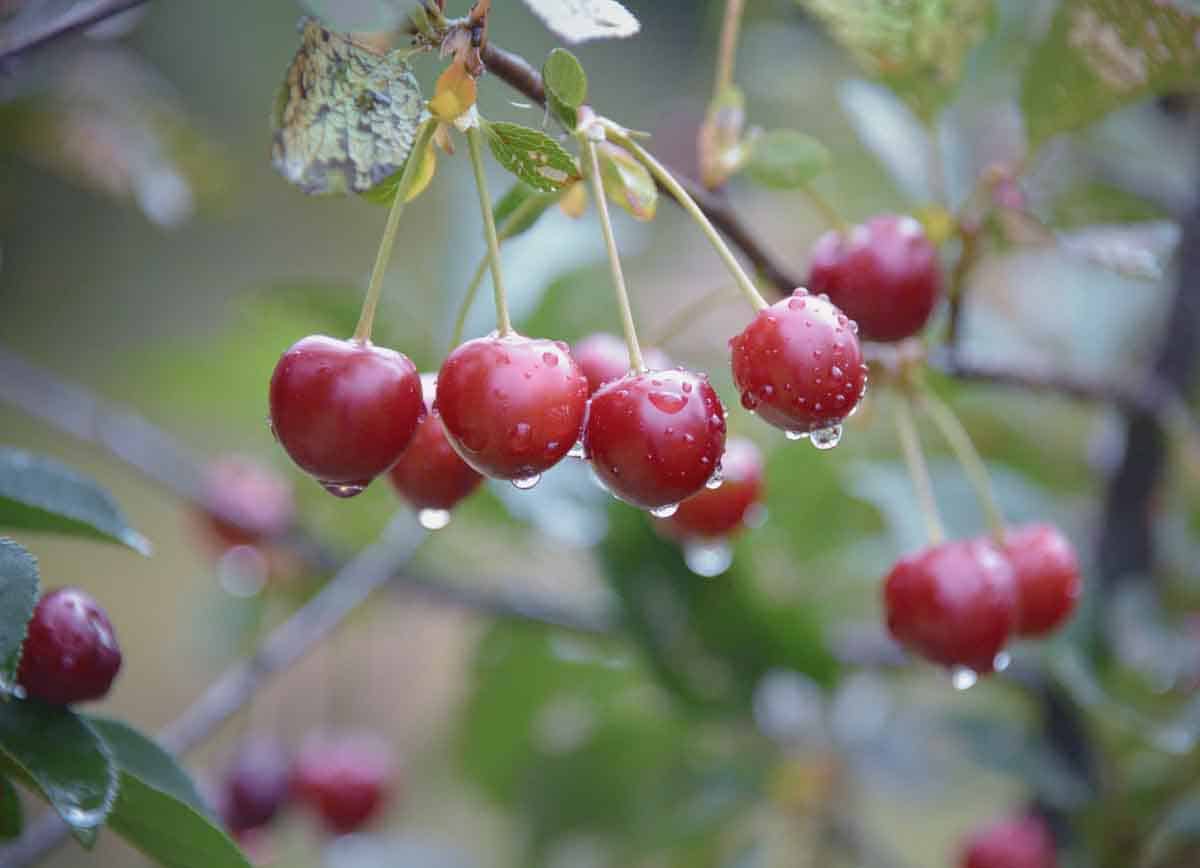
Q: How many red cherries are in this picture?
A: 15